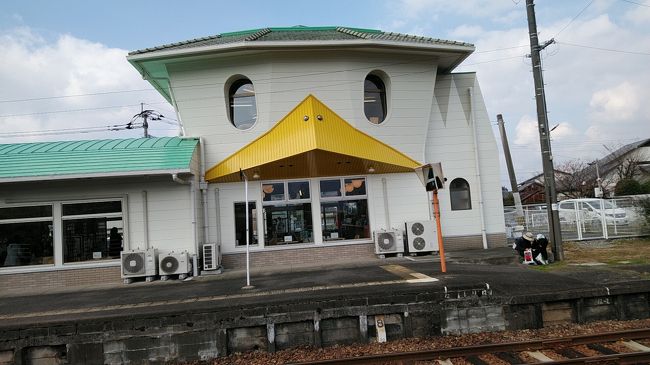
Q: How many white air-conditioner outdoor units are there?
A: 5